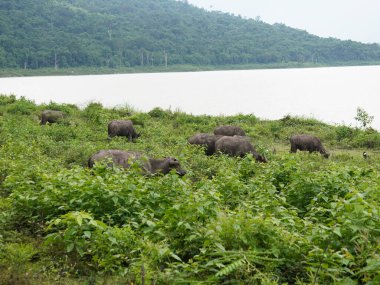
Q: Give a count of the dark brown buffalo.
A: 7